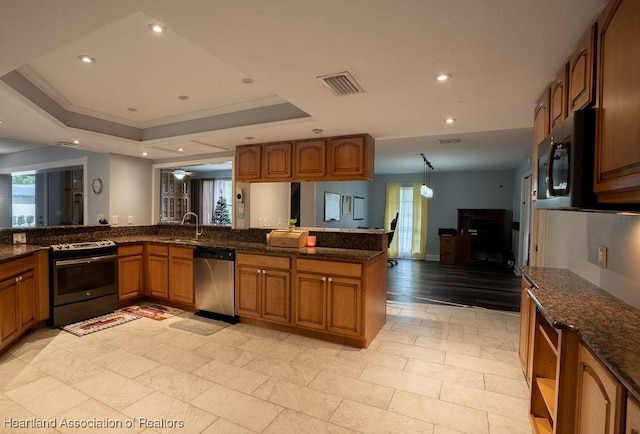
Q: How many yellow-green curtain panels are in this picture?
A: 2